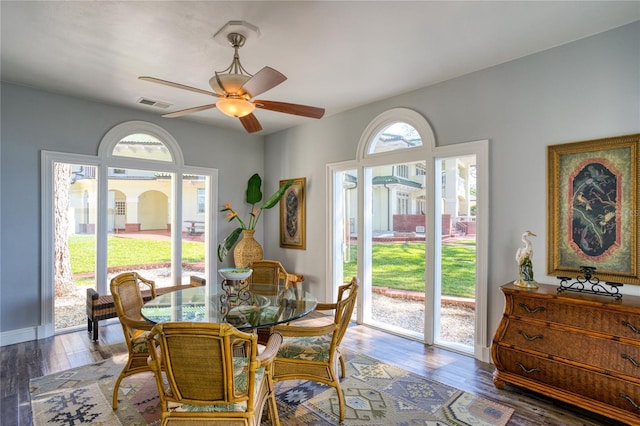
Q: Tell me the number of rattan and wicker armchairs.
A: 4